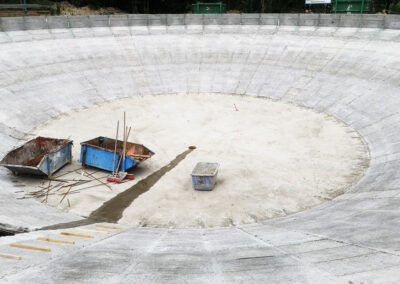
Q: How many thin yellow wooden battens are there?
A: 6